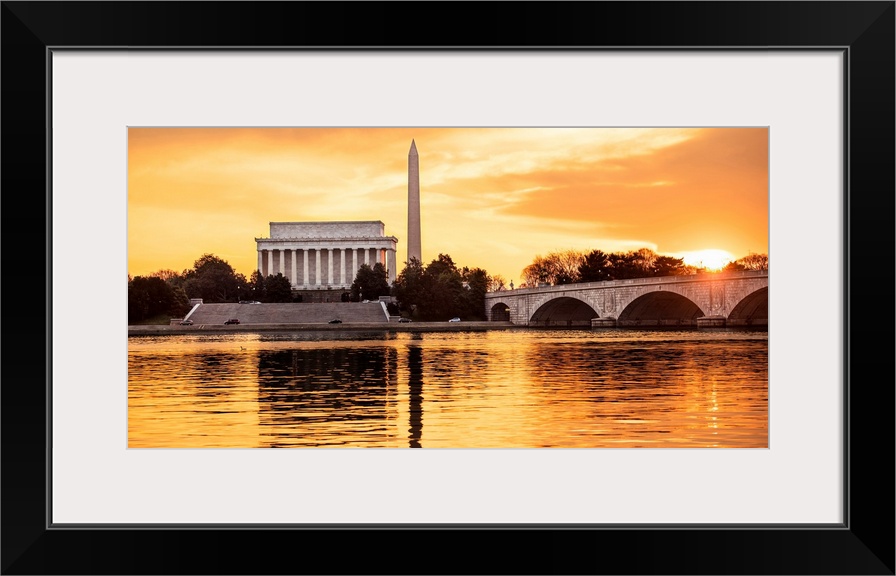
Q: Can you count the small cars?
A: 5